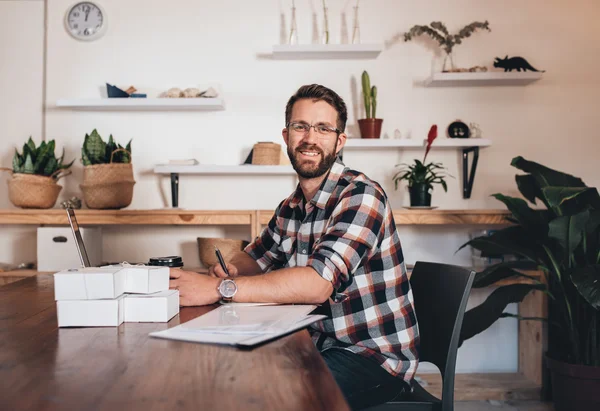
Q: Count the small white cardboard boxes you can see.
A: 4